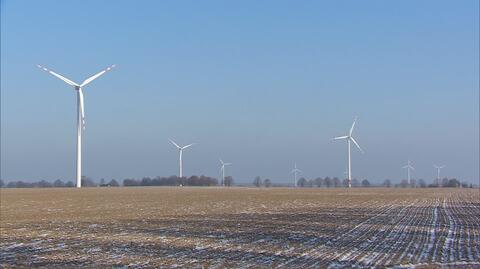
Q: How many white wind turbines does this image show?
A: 7